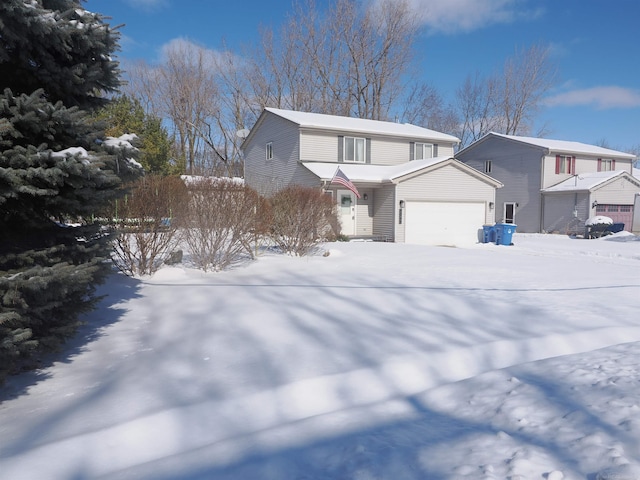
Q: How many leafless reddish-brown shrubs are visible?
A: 3